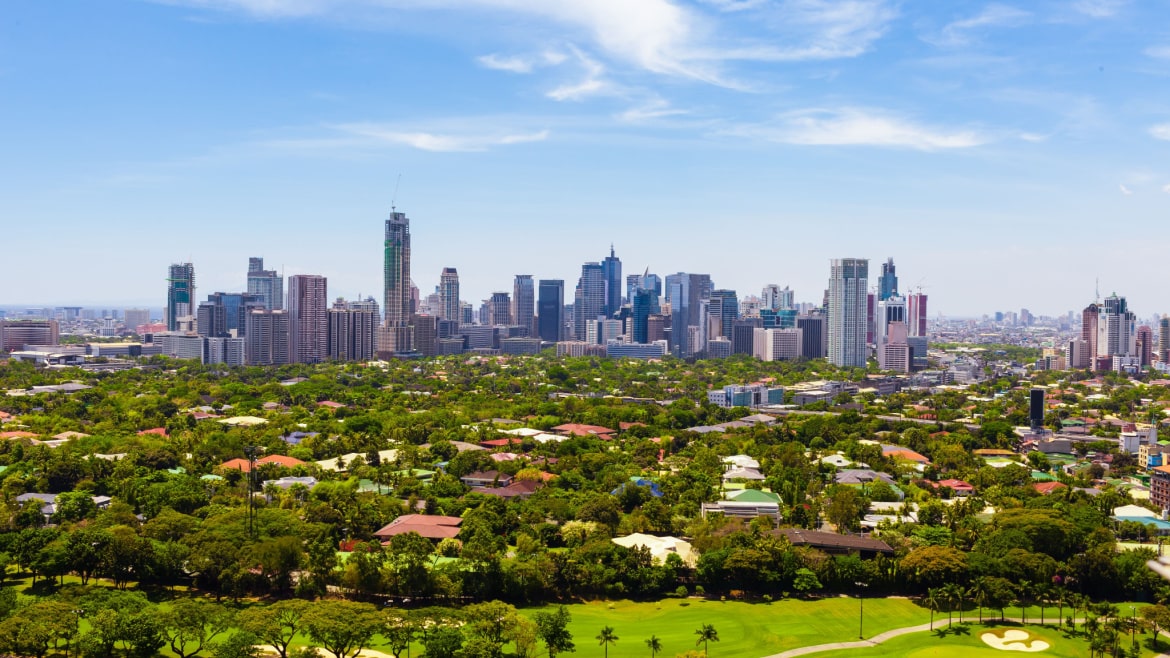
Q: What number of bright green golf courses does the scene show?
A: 1